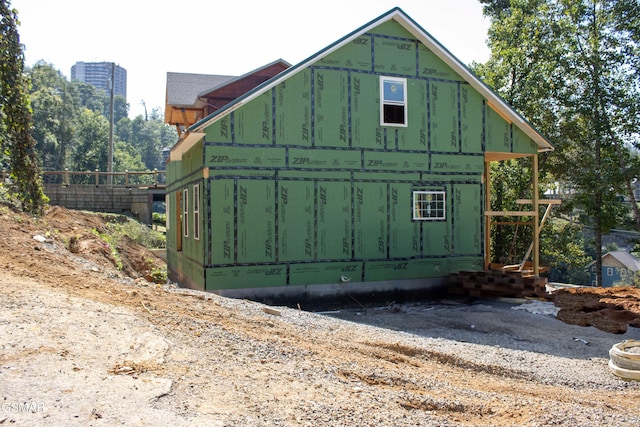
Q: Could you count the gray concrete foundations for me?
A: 1